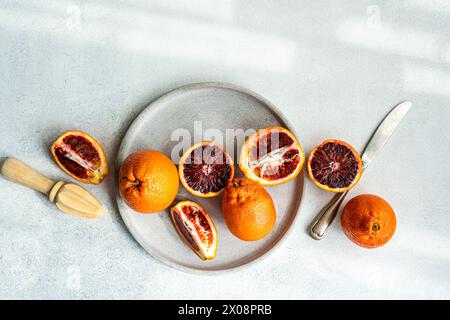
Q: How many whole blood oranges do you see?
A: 3